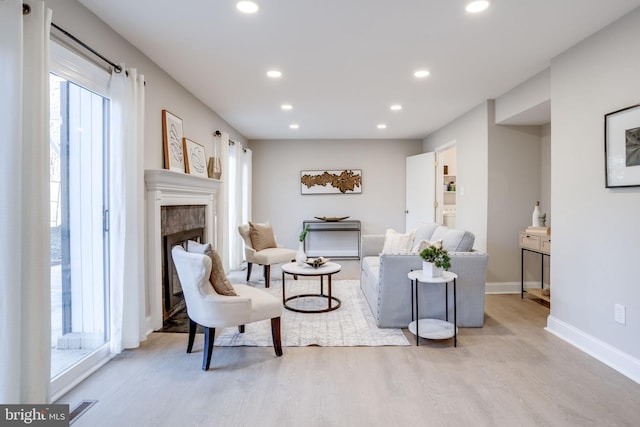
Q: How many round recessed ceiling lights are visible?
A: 8